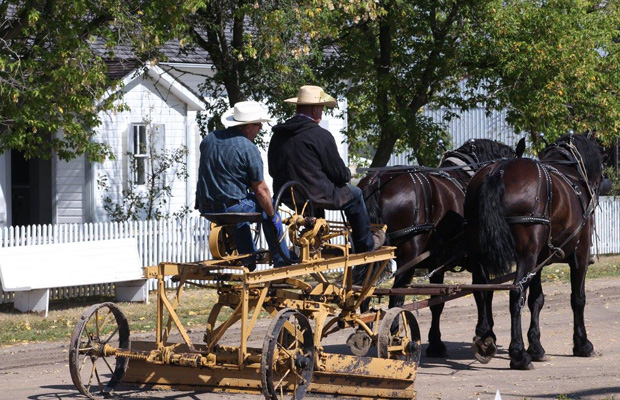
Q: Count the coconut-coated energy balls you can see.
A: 0